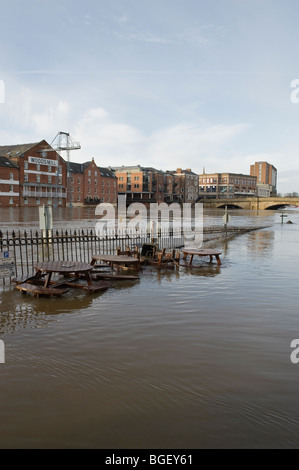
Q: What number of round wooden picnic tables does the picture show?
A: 3